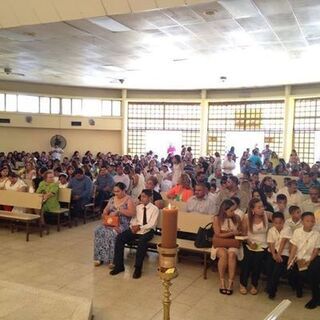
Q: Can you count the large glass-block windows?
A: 3